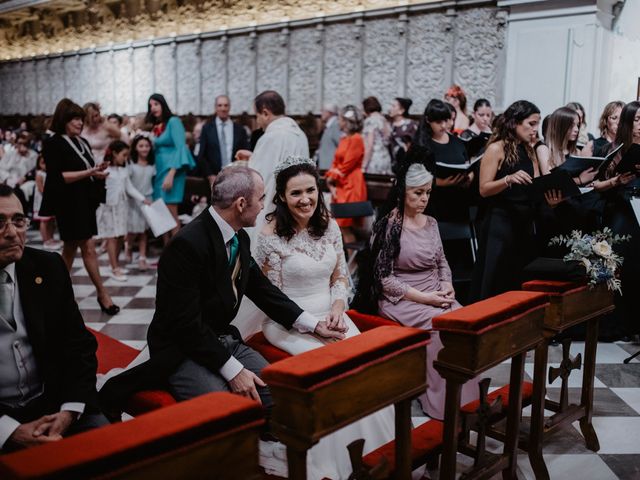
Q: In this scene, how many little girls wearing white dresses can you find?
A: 2